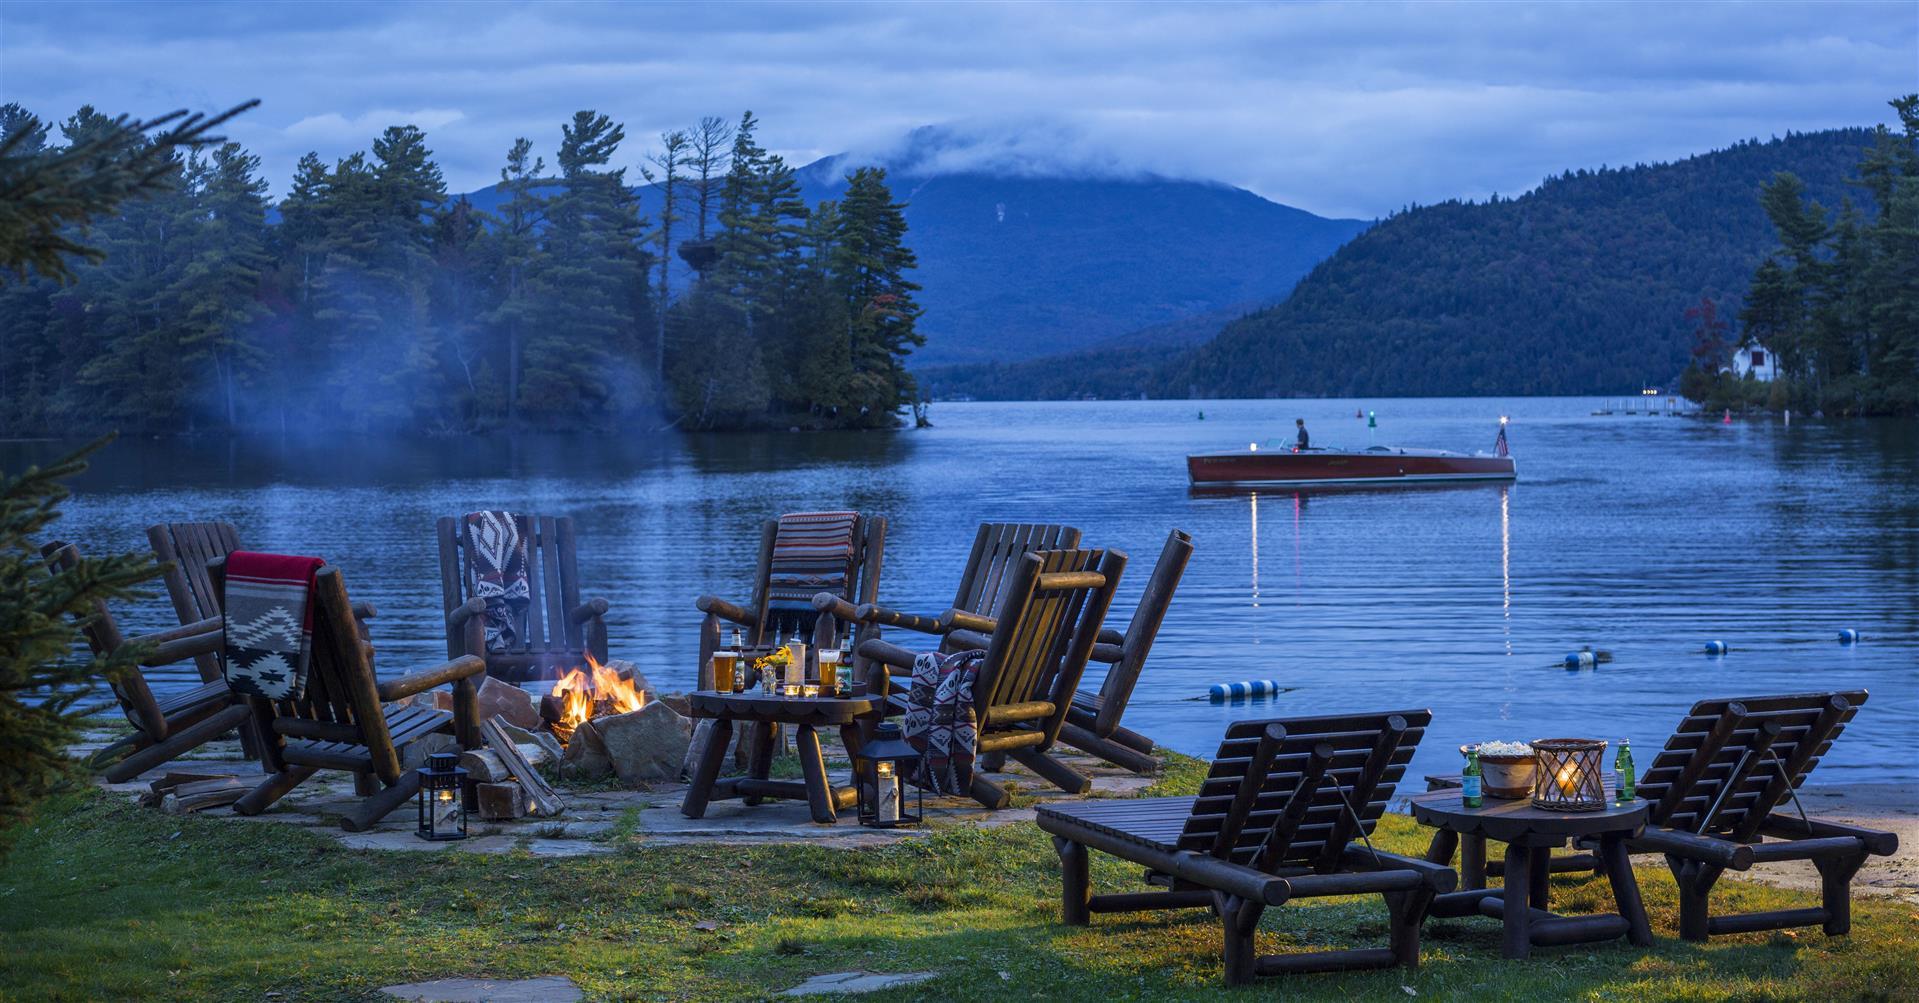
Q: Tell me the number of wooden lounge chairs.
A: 2